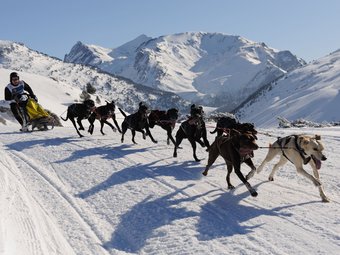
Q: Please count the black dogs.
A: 7